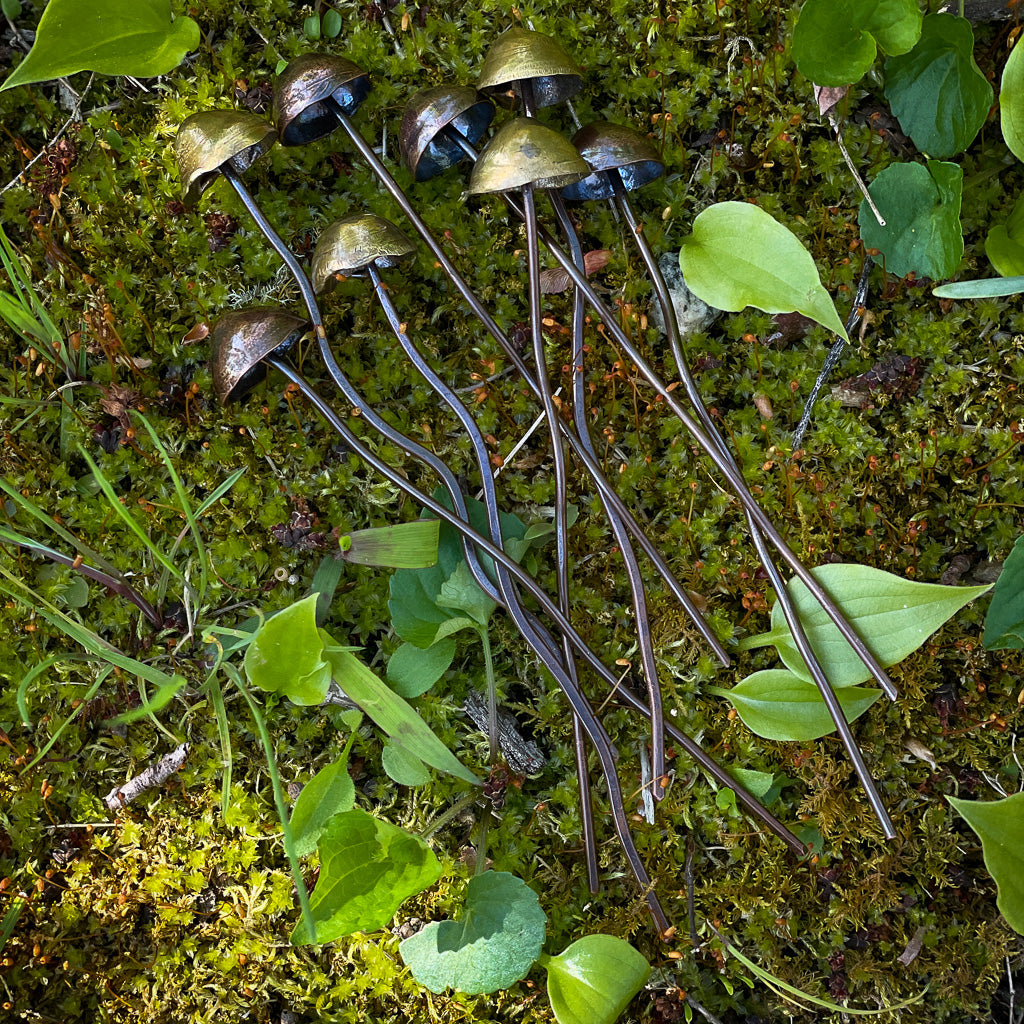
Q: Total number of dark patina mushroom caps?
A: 4